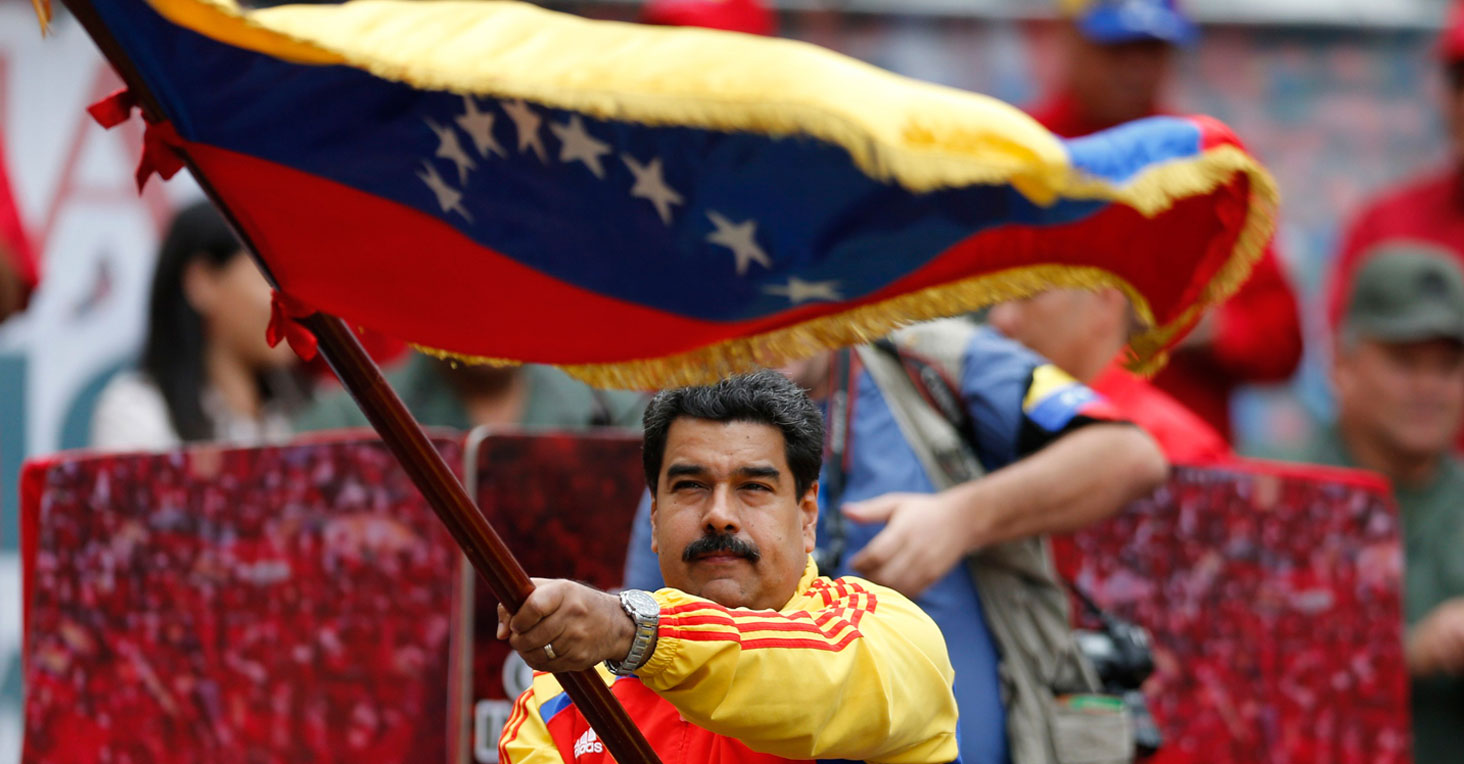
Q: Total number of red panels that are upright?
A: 3